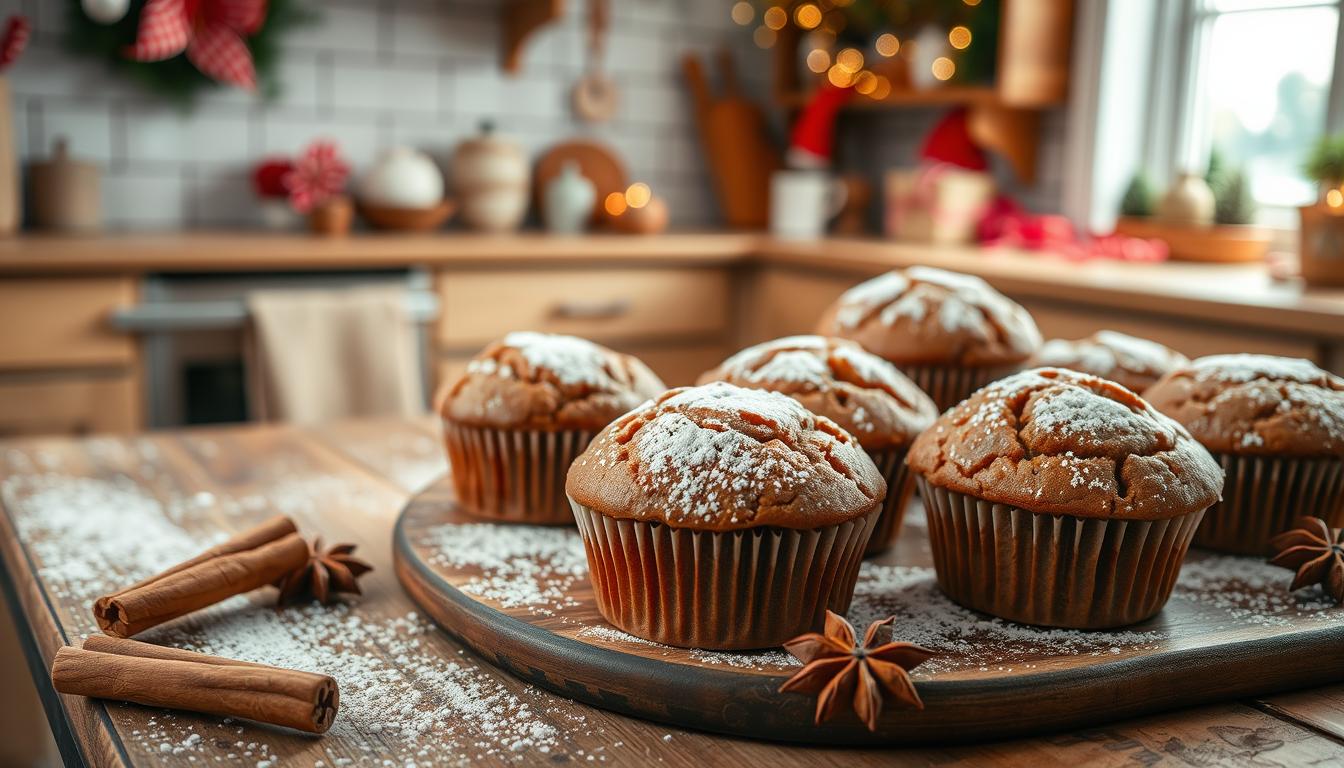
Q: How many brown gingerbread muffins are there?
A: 7